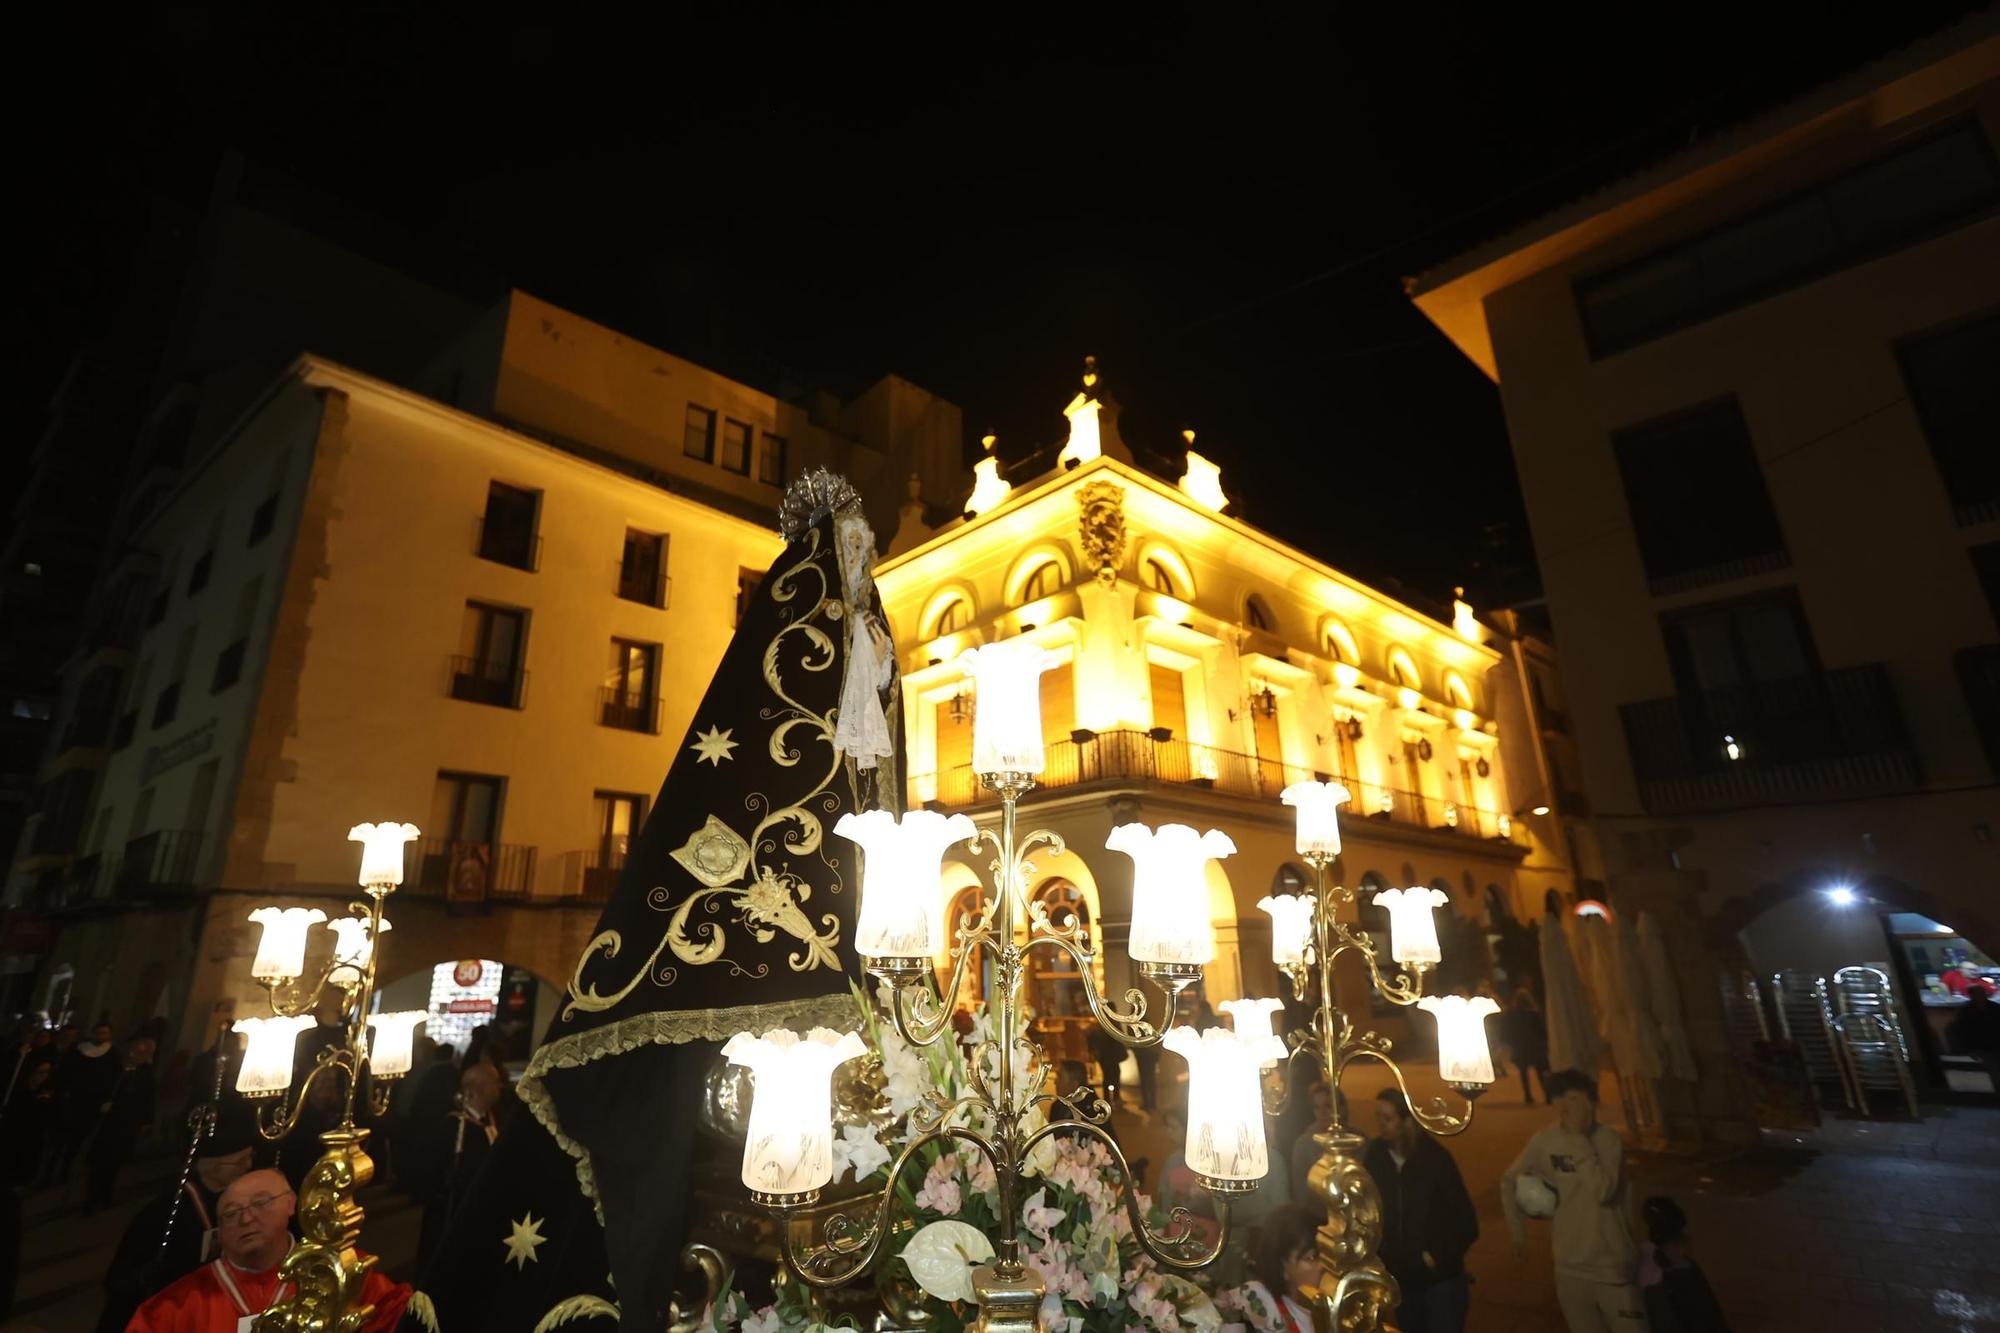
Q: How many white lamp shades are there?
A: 15